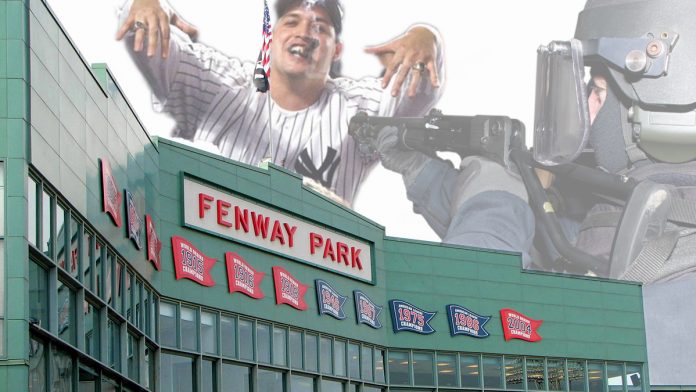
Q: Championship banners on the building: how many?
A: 11